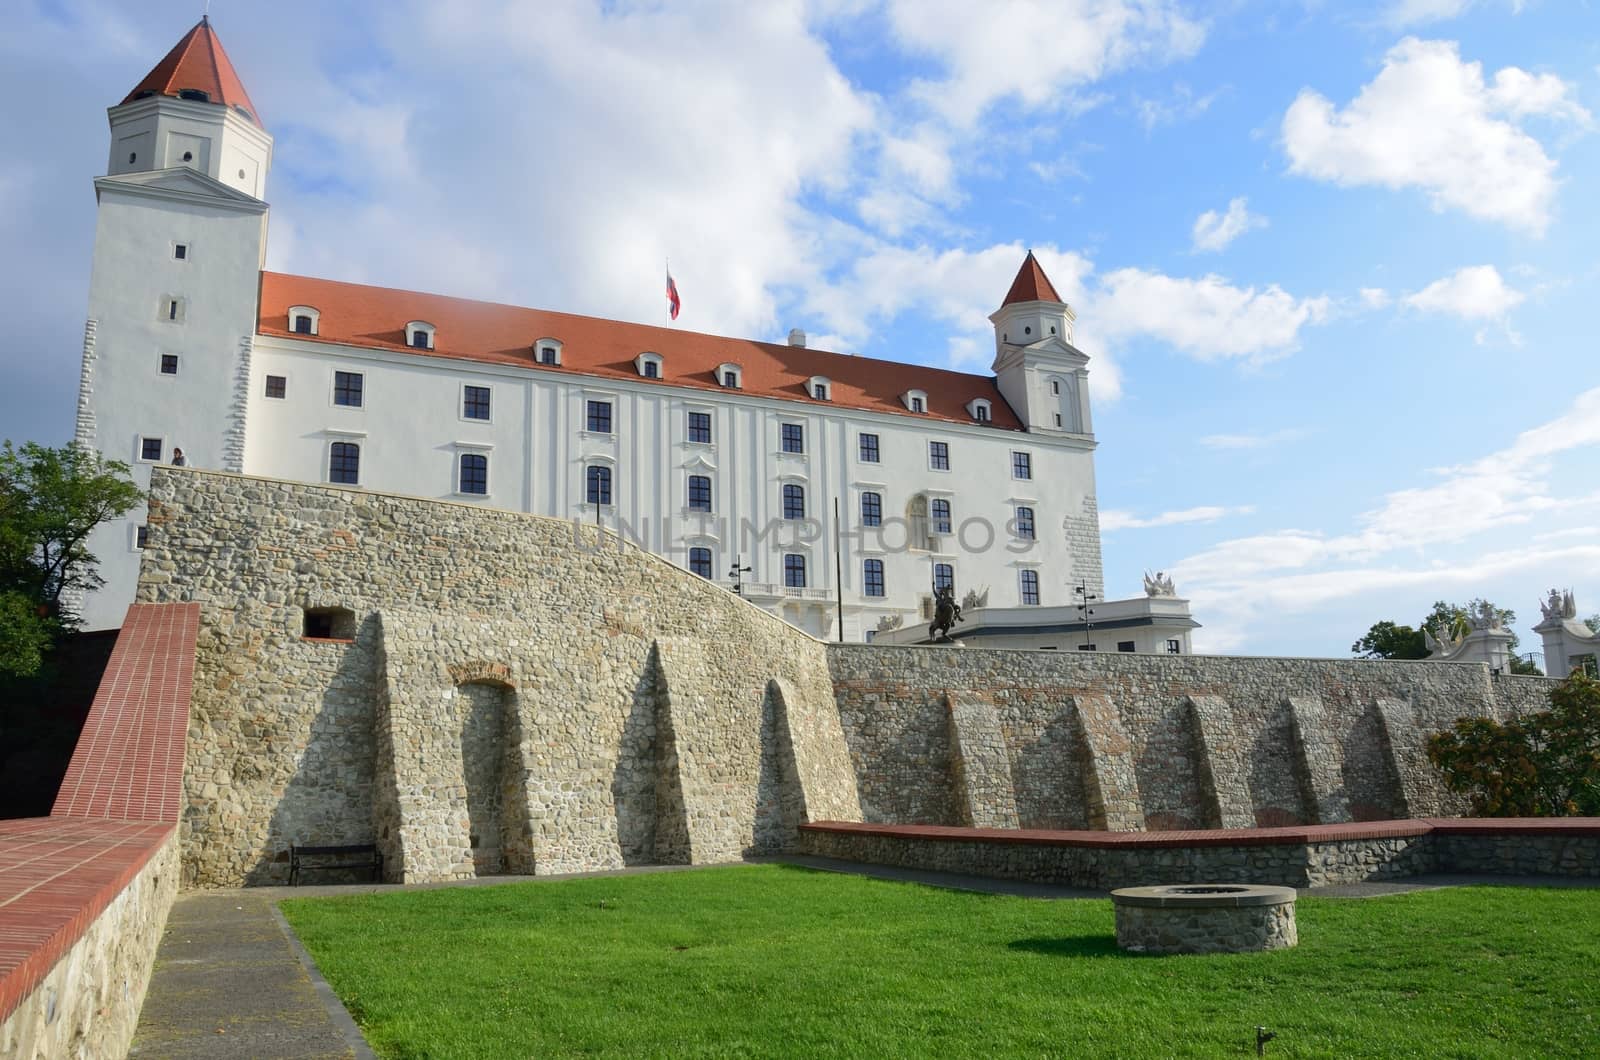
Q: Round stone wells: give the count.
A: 1